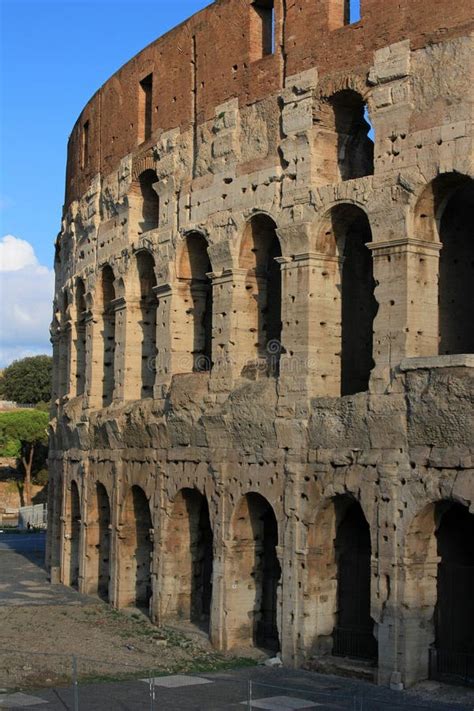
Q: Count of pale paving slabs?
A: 3